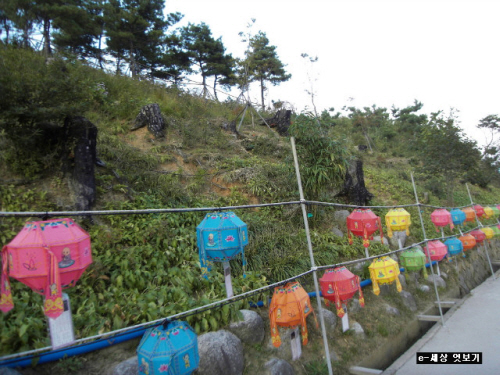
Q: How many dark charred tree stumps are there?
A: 4